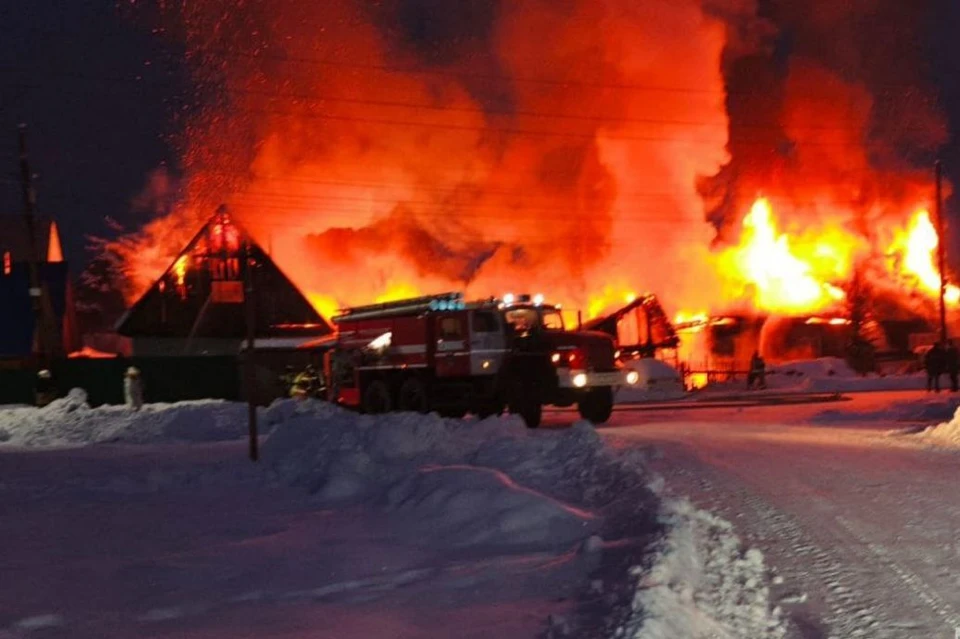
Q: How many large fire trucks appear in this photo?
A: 1